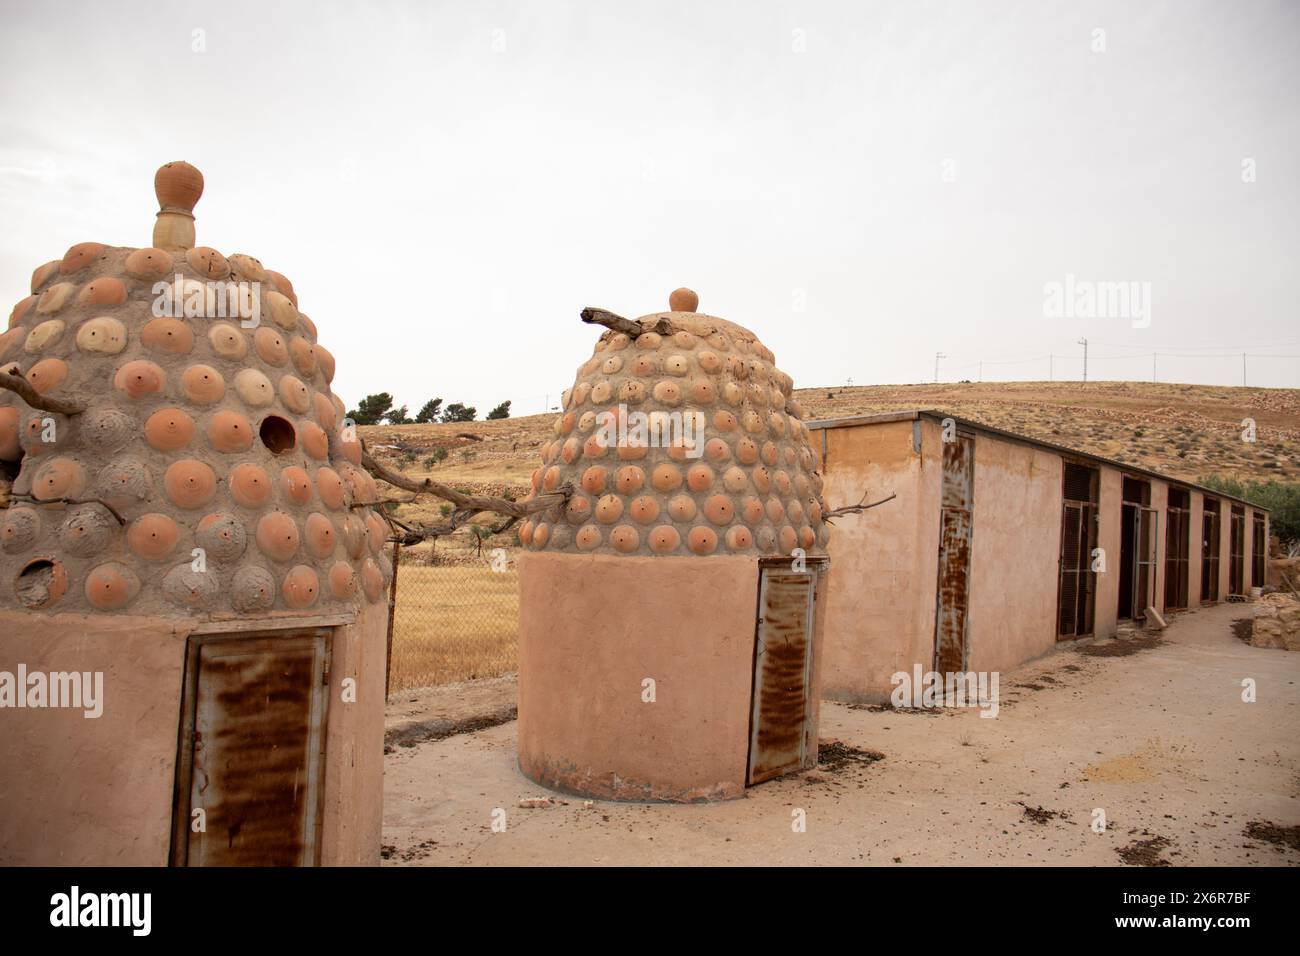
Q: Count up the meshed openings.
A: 6